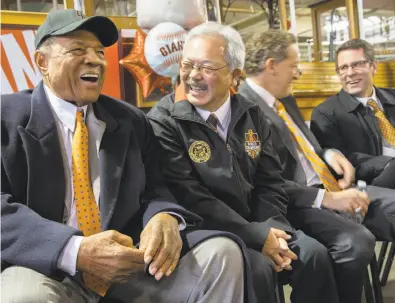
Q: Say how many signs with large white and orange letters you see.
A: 1